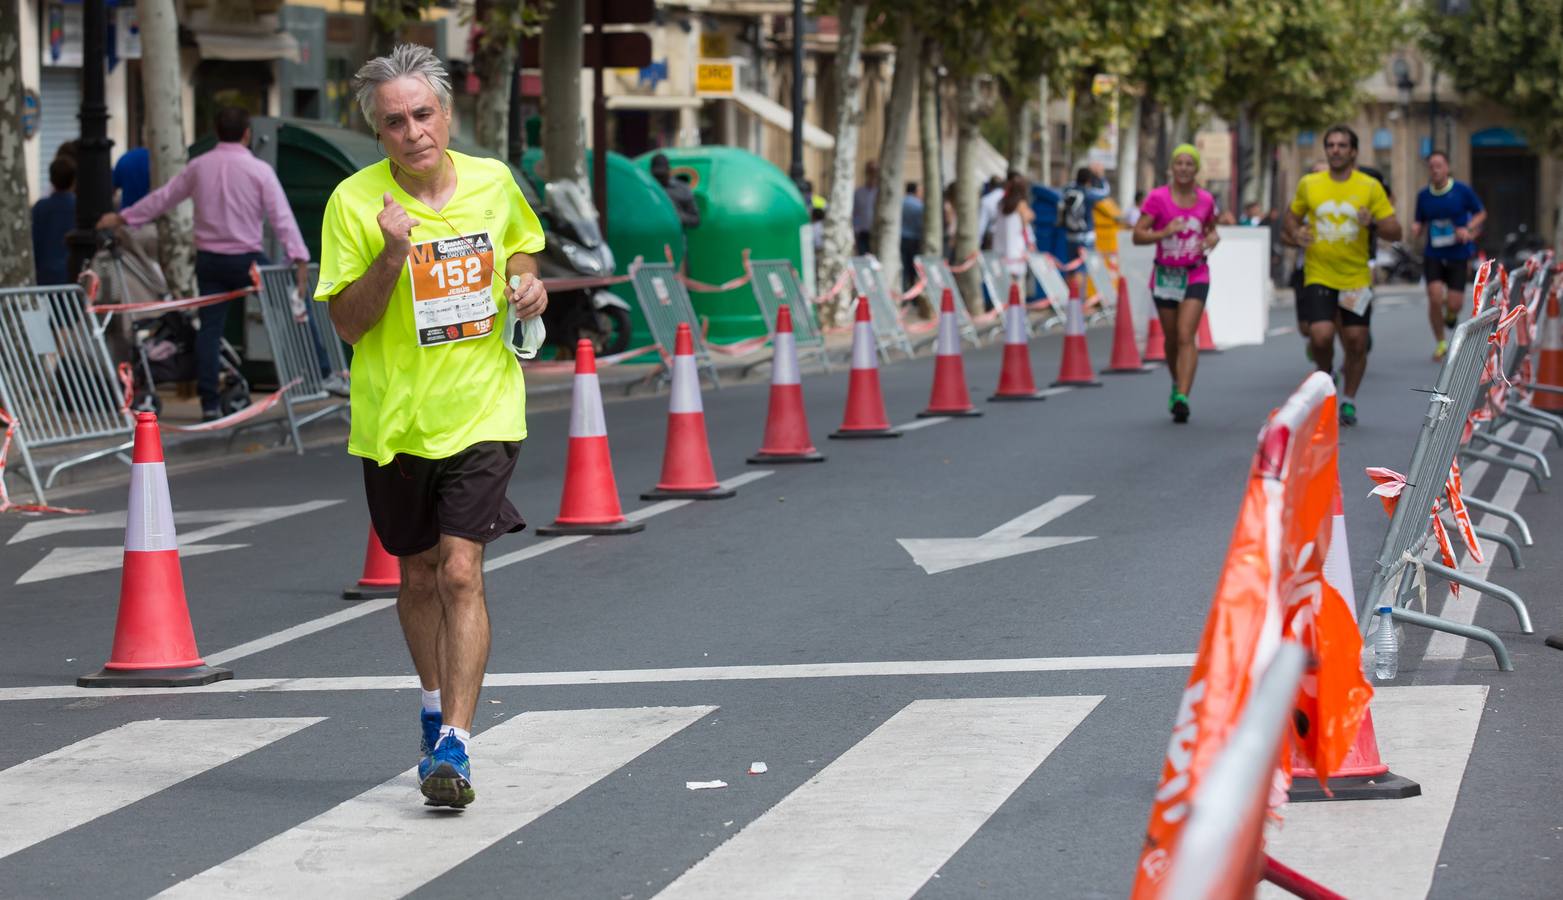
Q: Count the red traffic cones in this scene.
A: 14